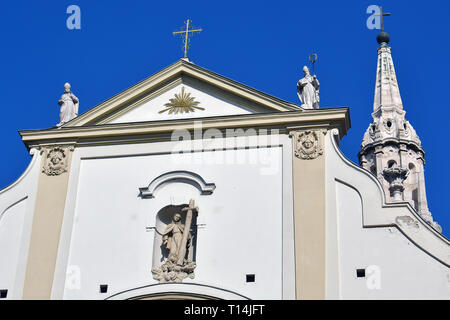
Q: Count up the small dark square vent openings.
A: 4